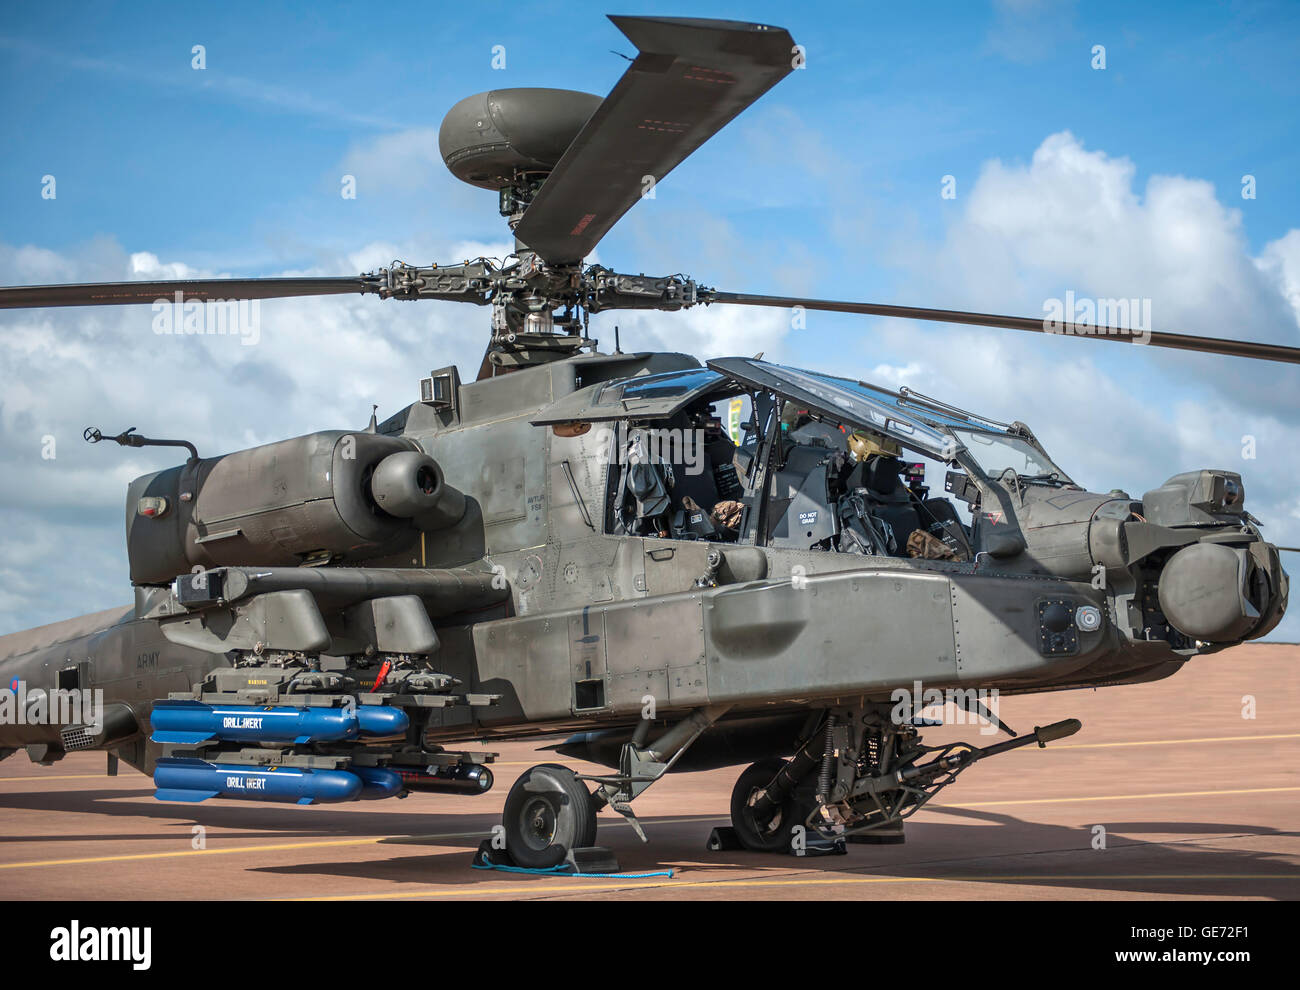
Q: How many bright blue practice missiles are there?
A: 4